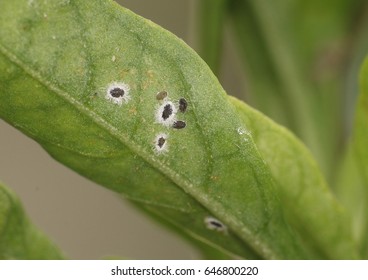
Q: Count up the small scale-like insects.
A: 7